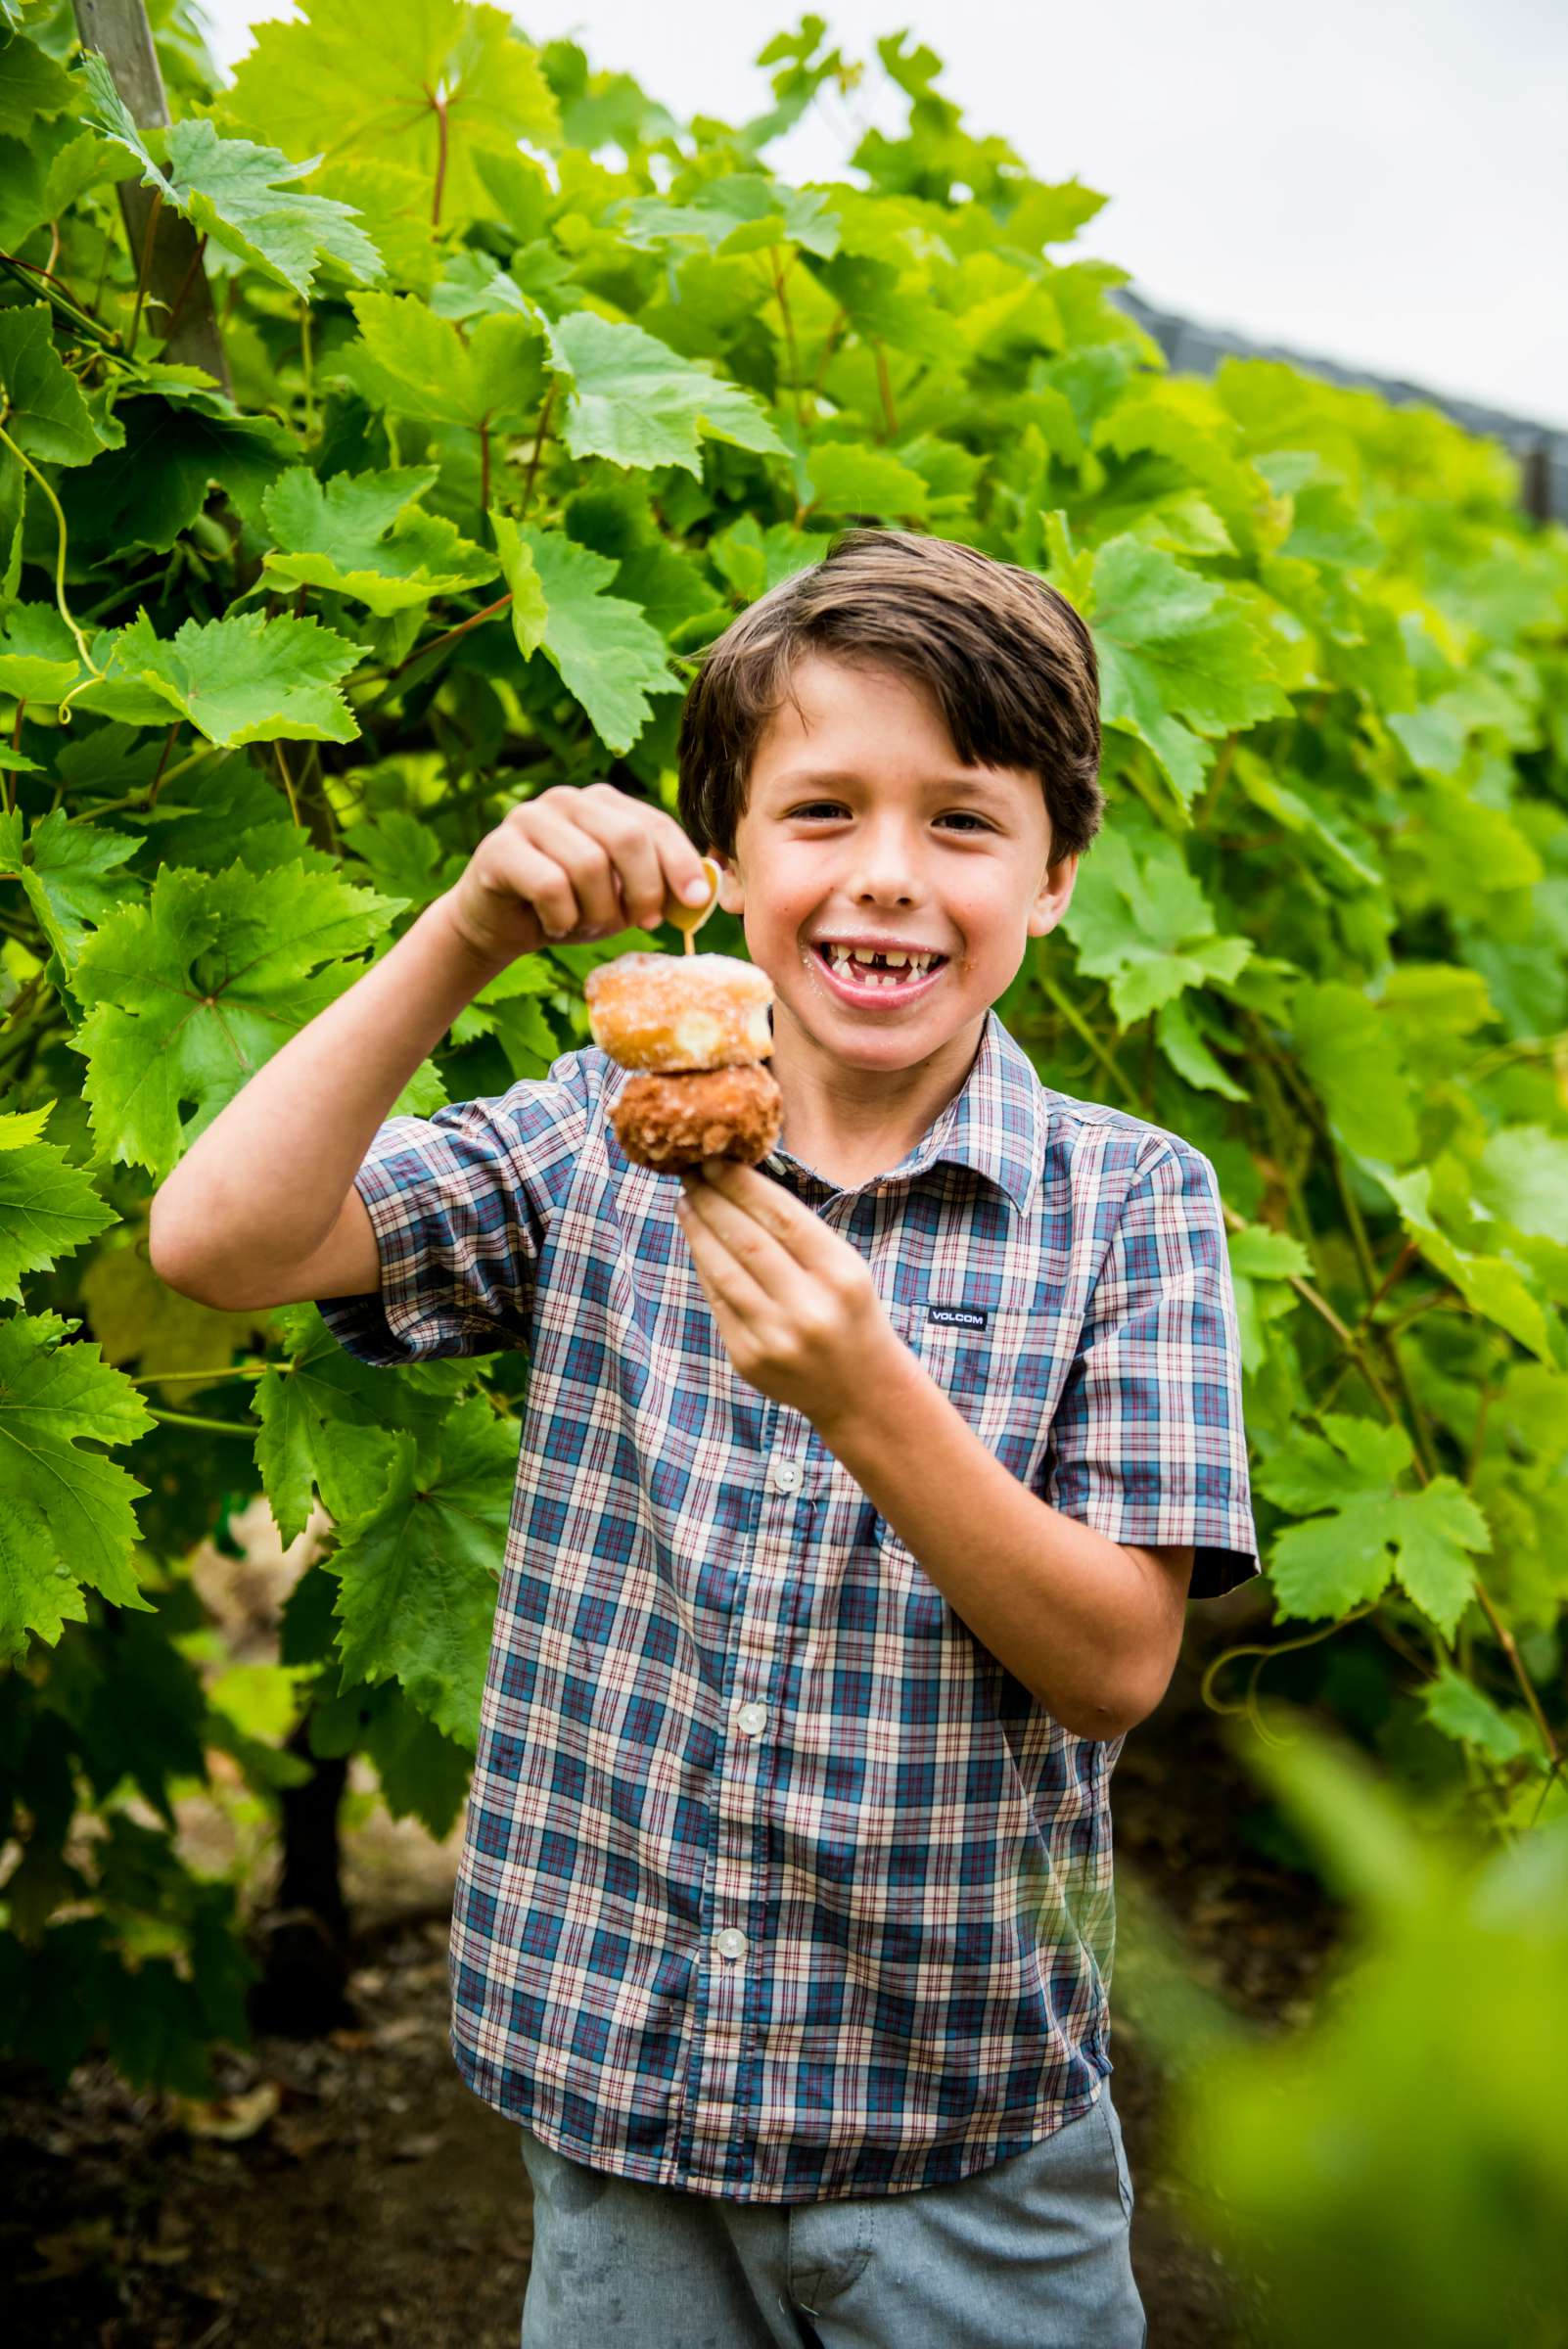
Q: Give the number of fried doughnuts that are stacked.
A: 2